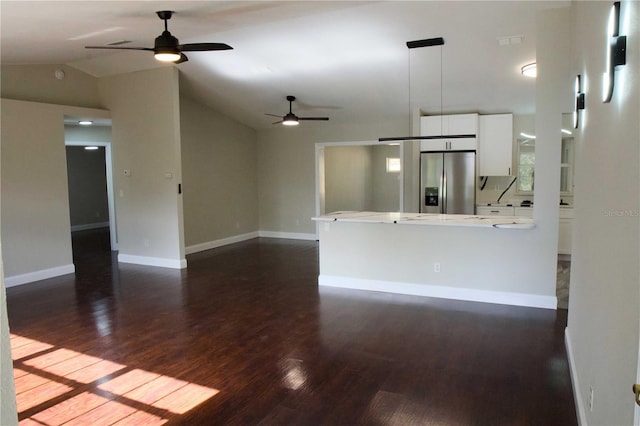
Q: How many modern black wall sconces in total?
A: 2